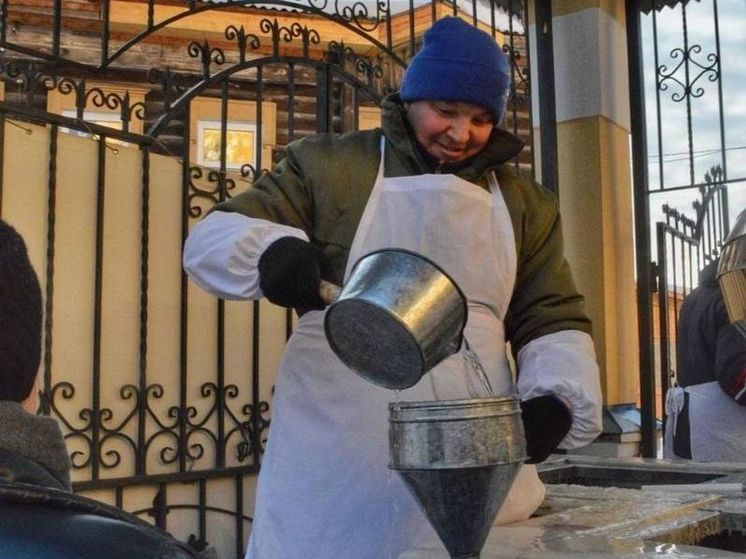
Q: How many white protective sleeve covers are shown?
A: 2